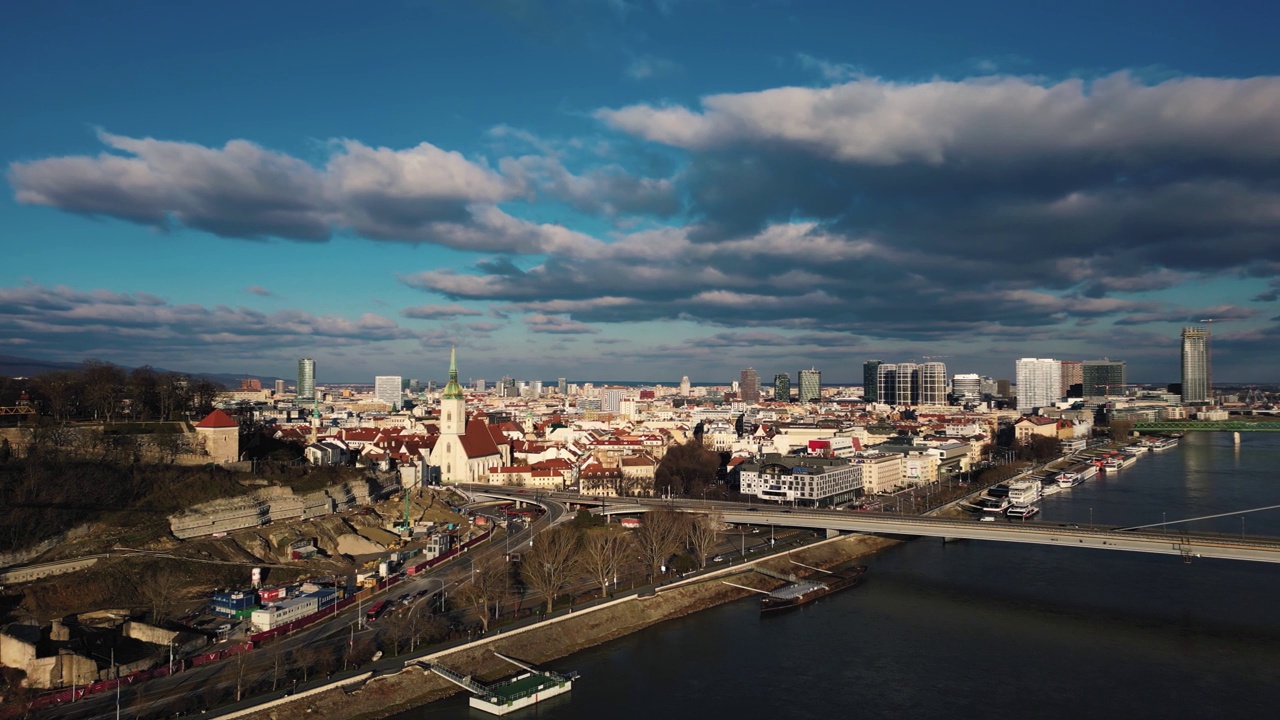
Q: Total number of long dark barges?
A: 1